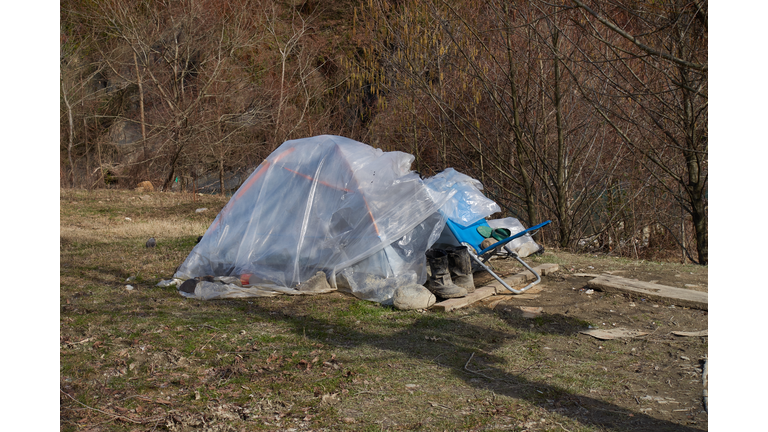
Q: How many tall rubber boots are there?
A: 2